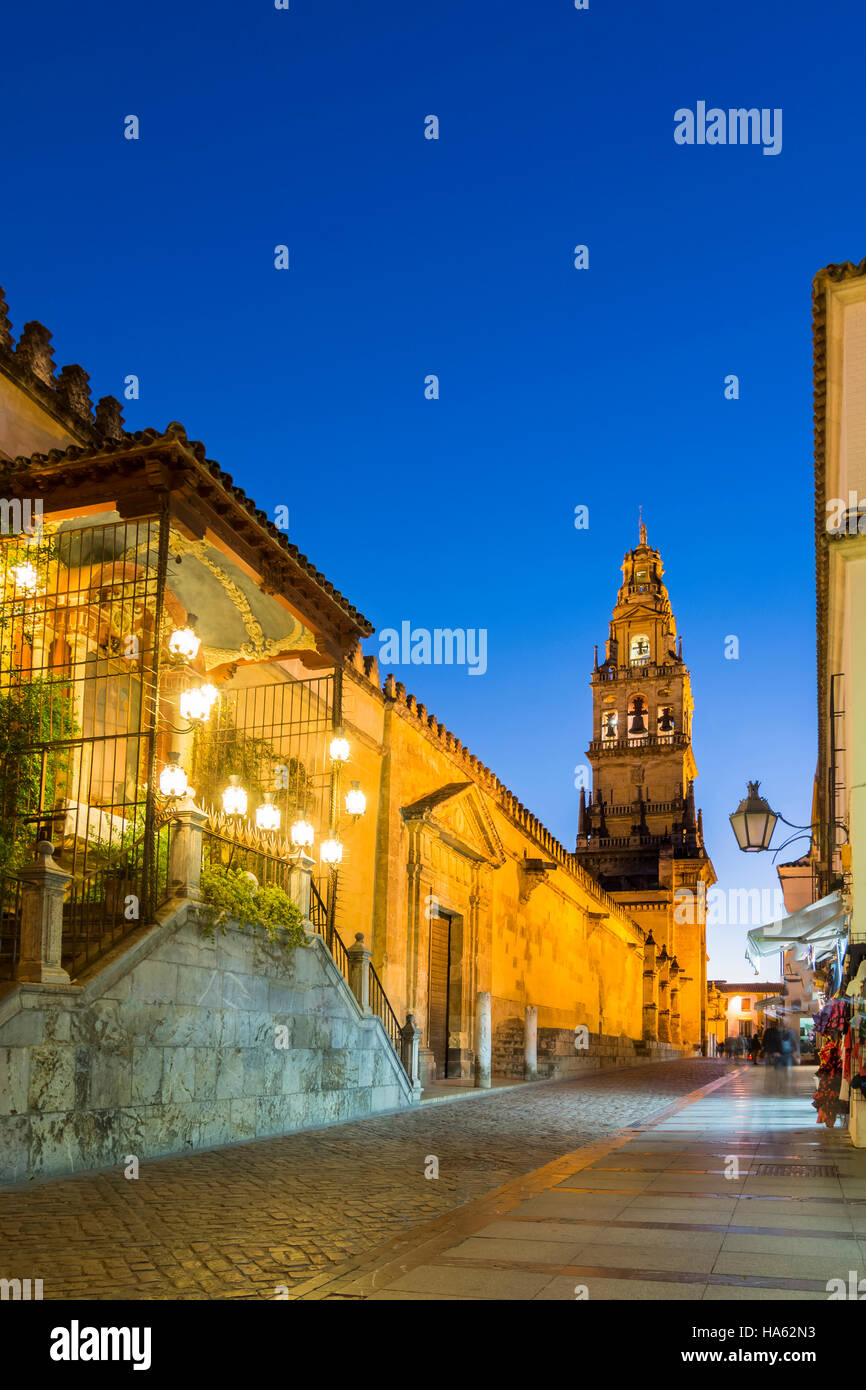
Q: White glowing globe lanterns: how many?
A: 11